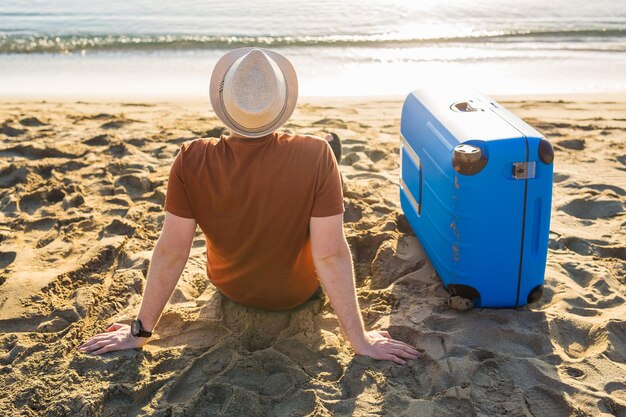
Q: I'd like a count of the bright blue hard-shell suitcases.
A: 1